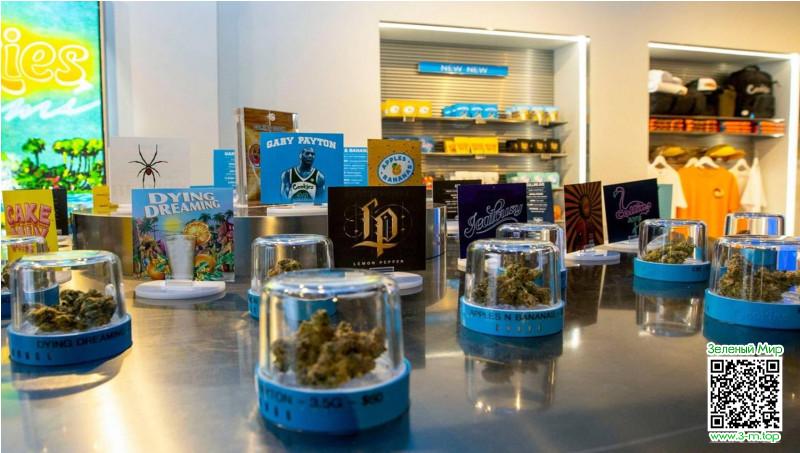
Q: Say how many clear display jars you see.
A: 9